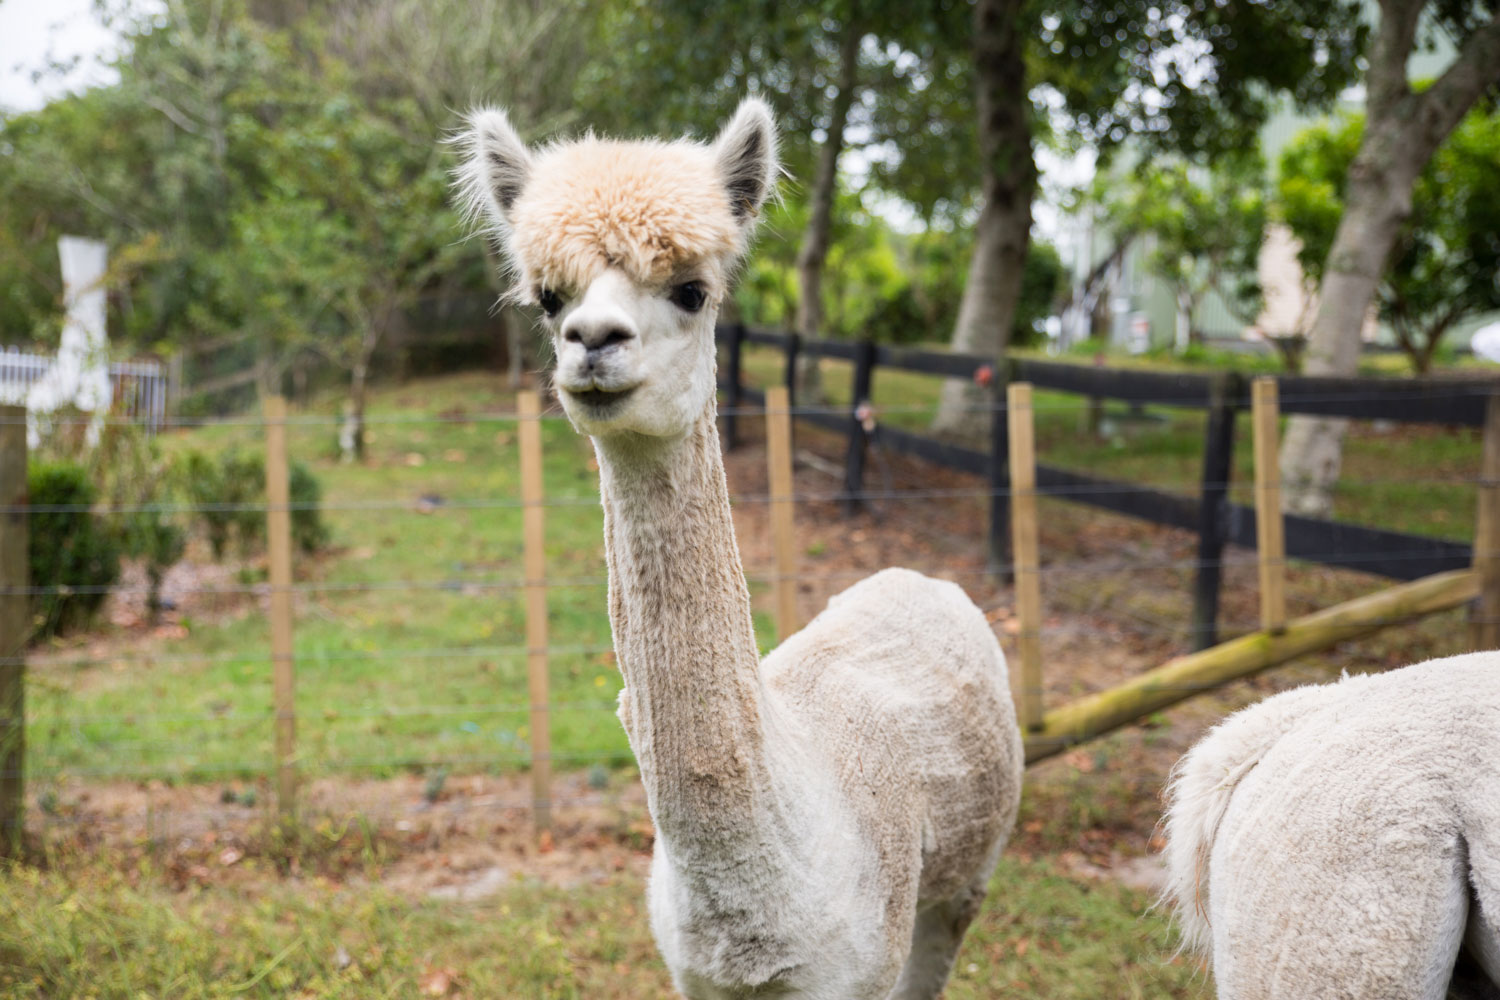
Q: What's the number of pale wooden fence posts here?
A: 5